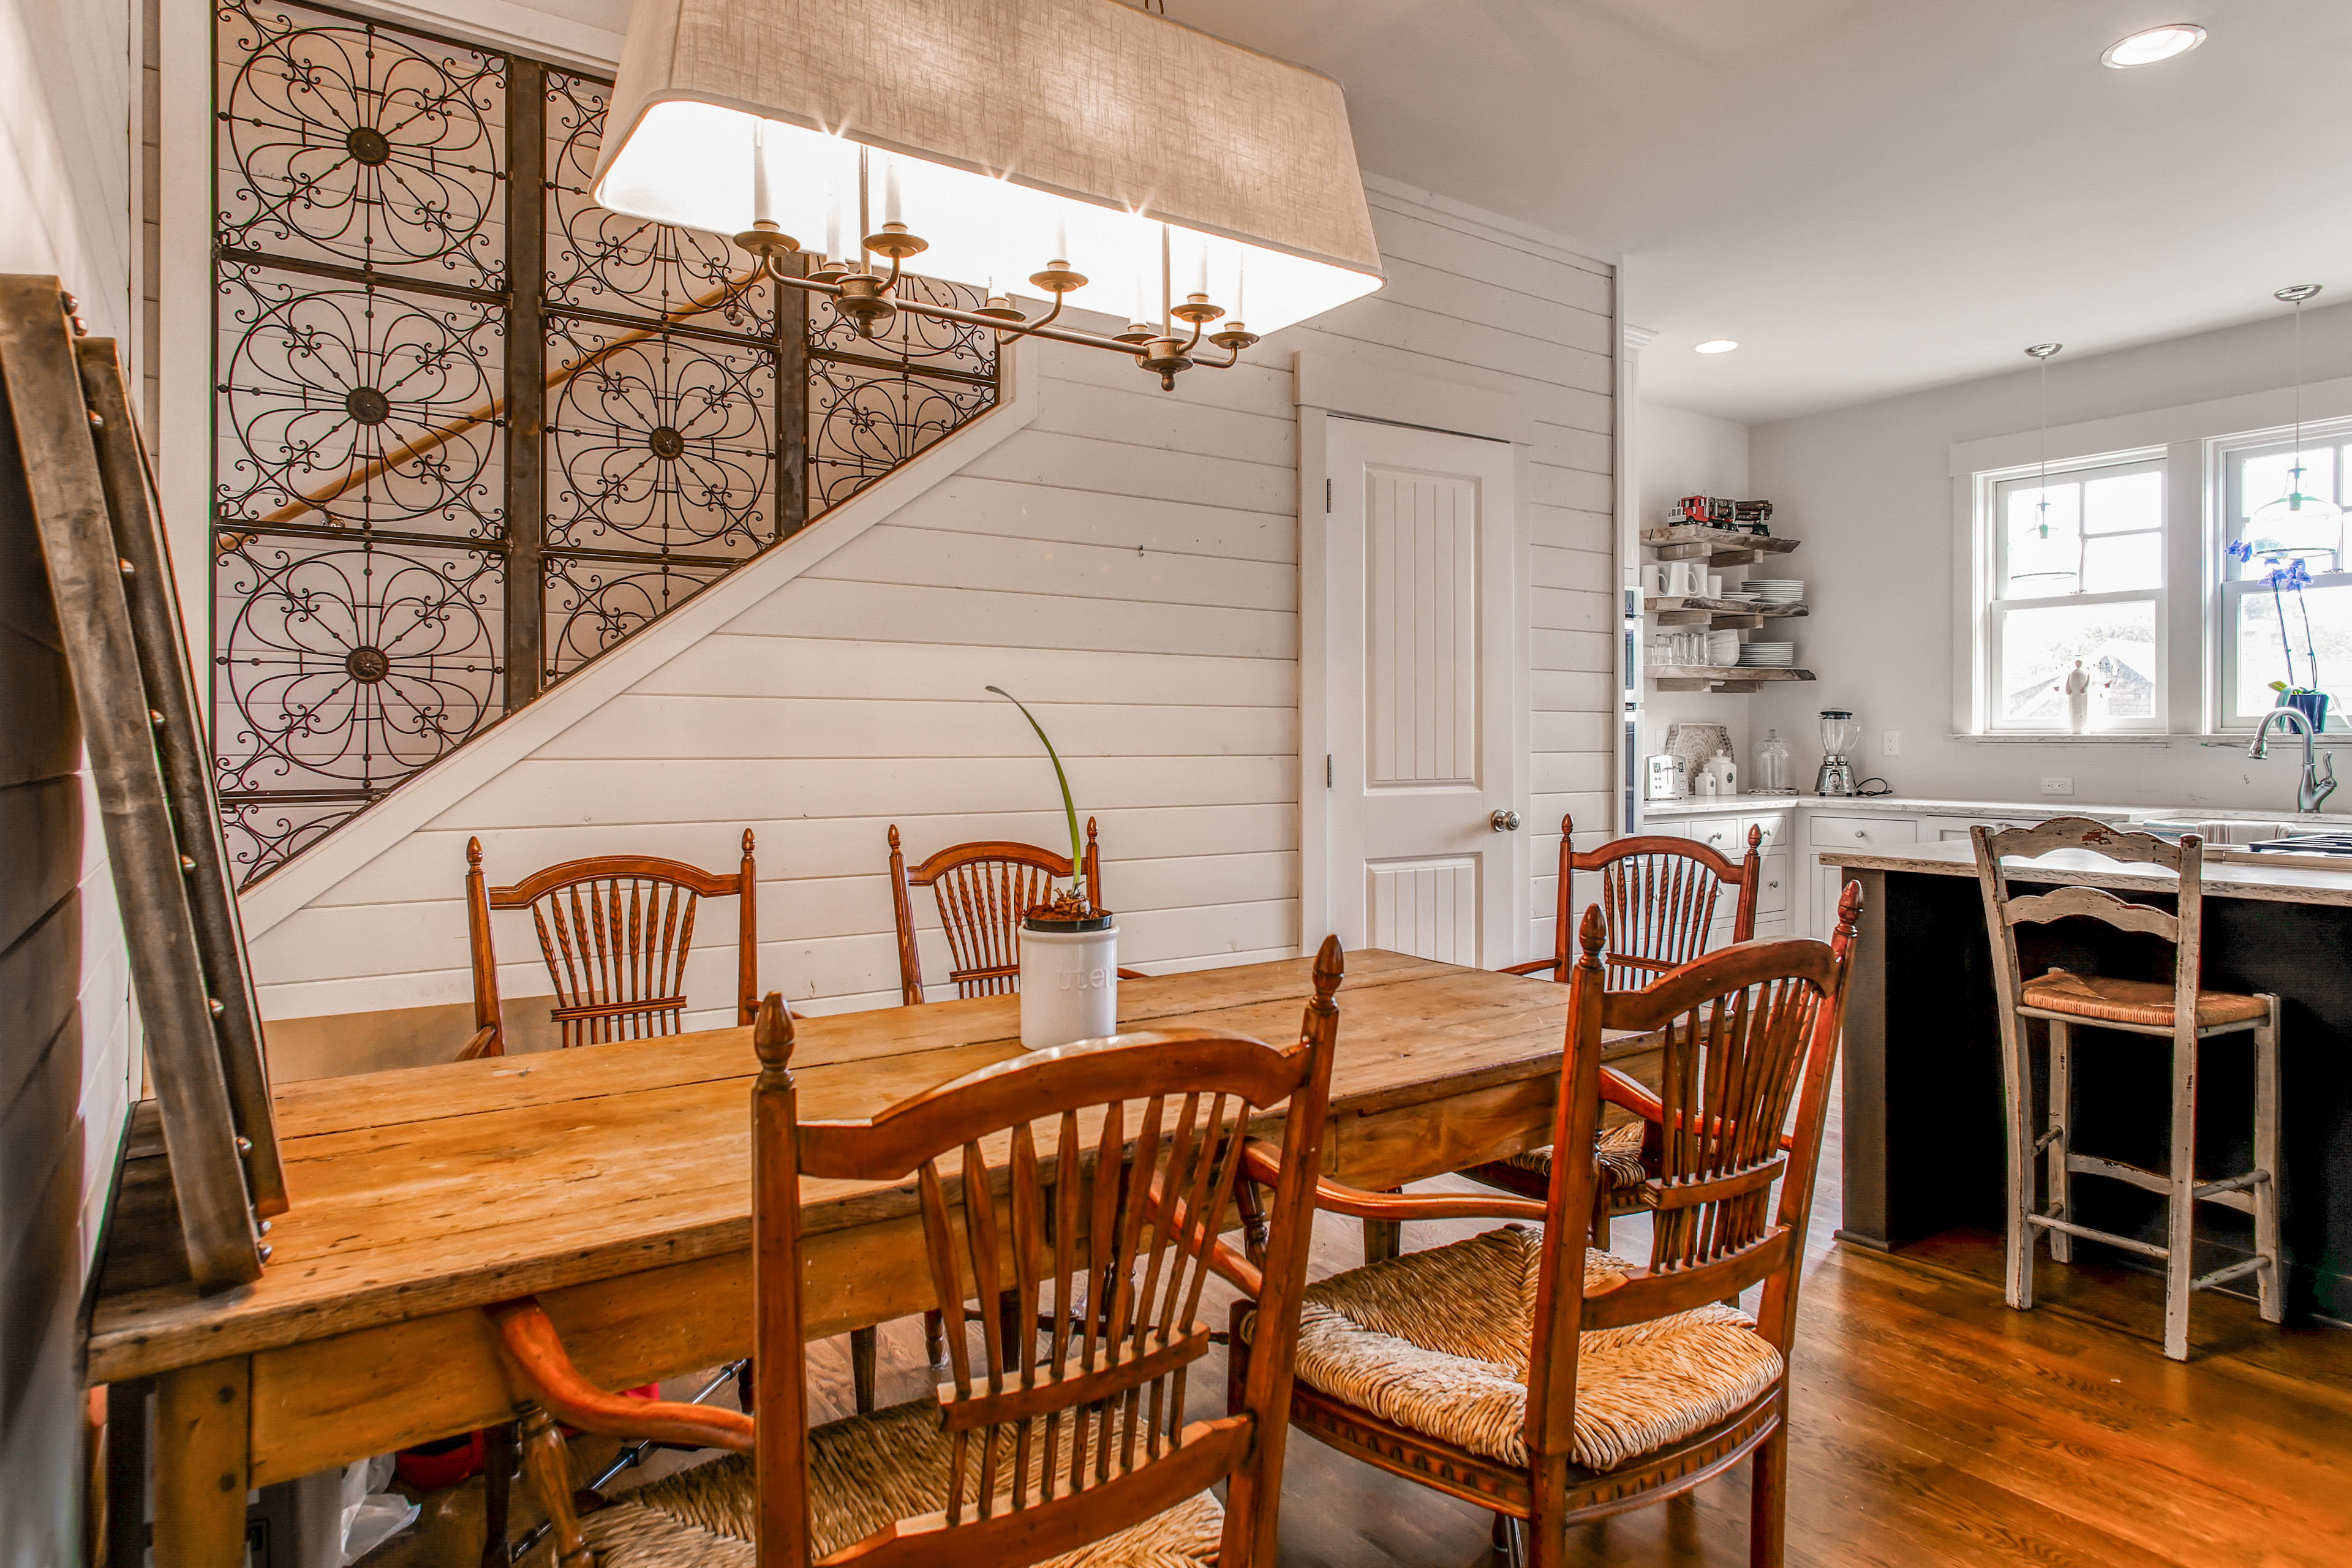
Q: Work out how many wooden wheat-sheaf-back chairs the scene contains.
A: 5